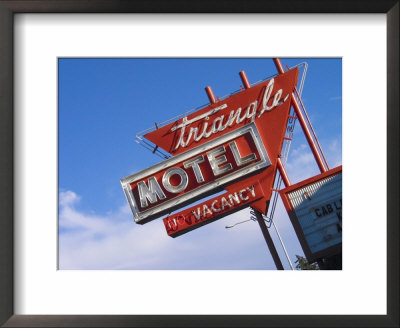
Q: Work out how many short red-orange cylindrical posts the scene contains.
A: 3